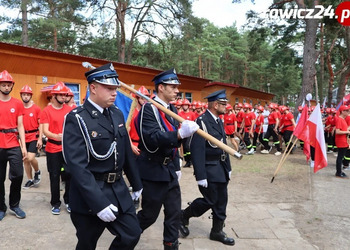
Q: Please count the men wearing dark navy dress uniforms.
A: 3